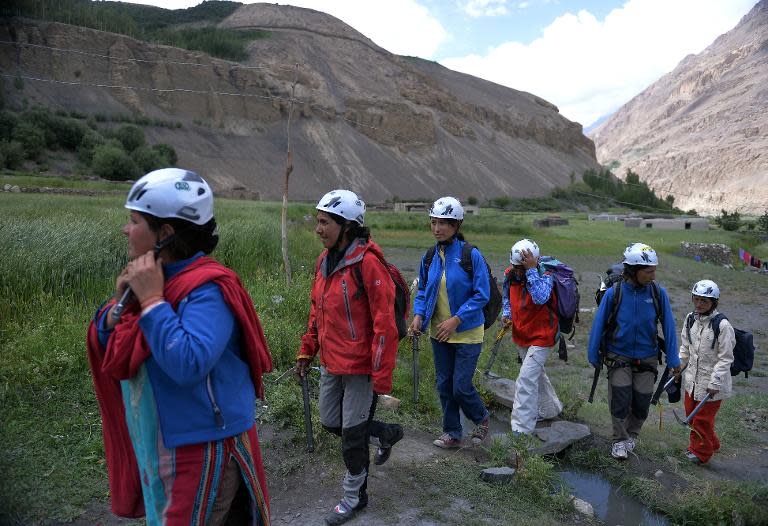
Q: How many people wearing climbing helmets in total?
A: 6